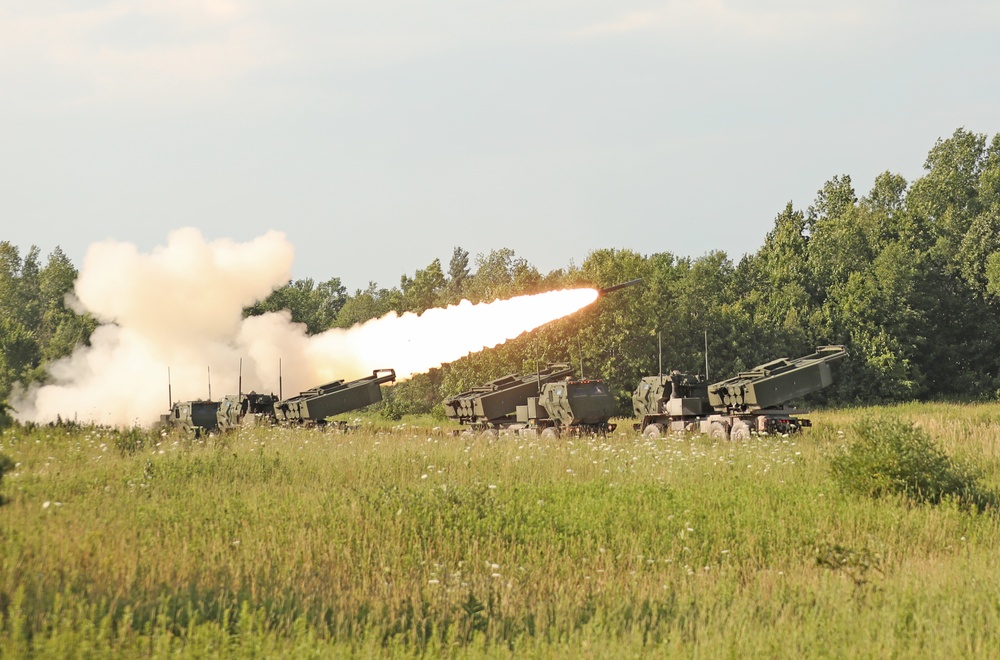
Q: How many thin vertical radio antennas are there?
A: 8